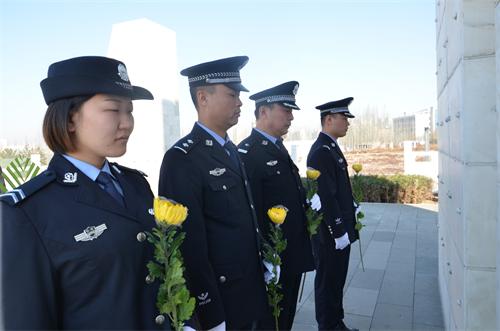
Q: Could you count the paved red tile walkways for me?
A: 0